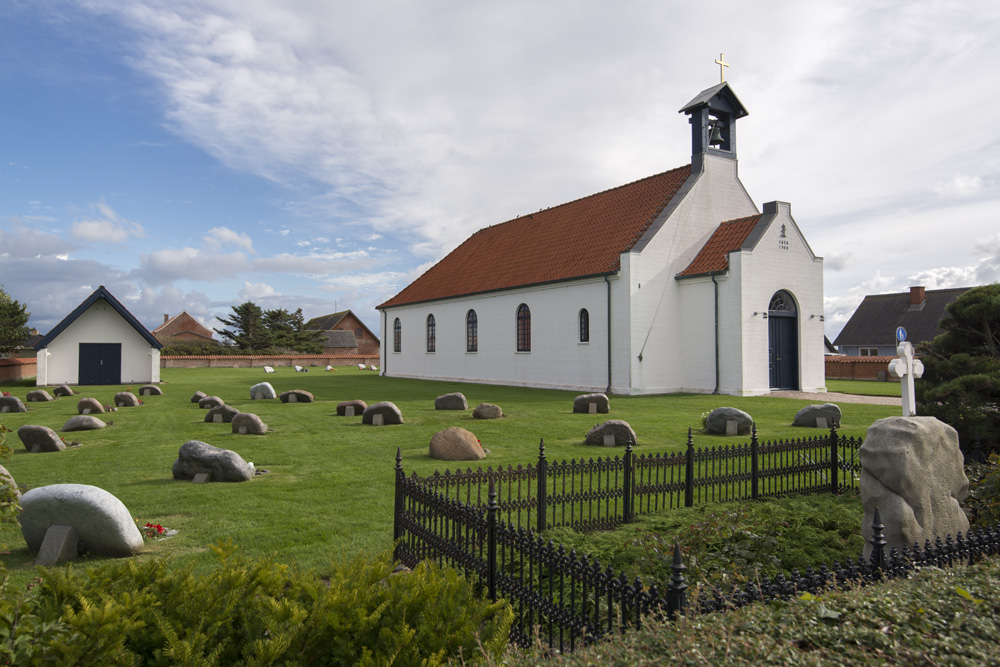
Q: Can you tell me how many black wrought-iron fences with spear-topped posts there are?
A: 1